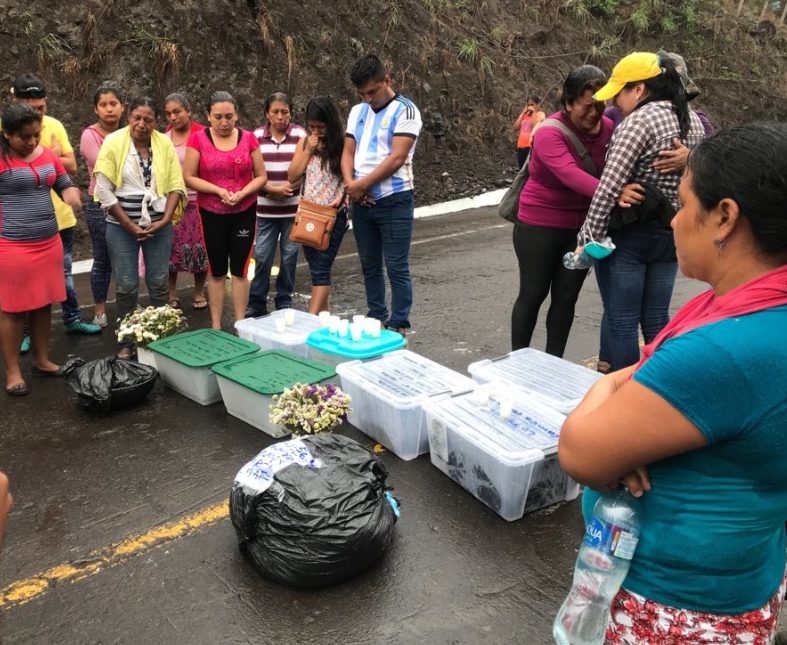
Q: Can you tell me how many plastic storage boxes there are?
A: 7